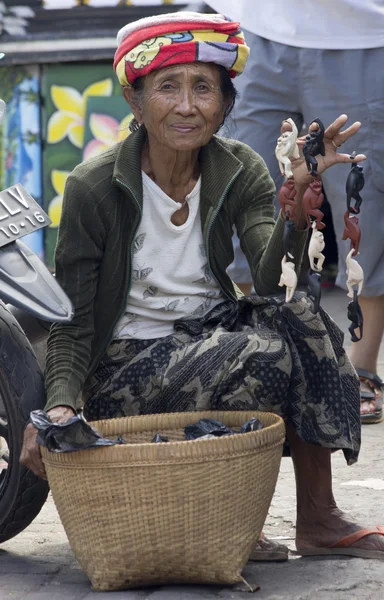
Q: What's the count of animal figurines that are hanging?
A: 12